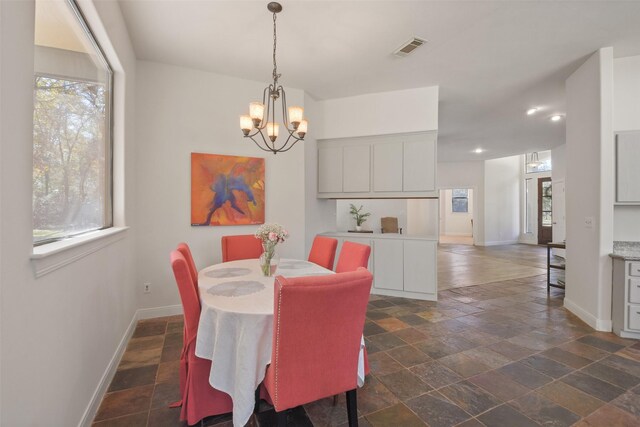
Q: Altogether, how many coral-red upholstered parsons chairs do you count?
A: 6